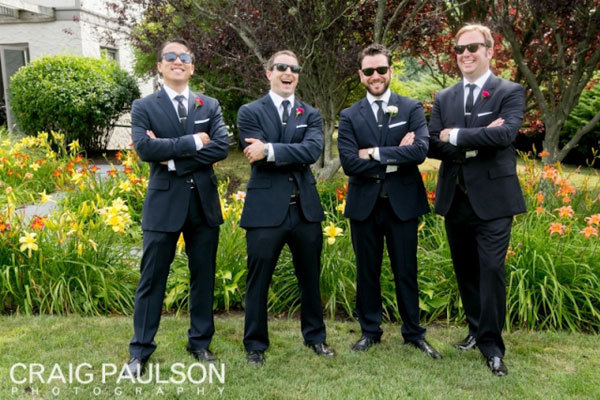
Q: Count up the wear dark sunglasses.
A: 4